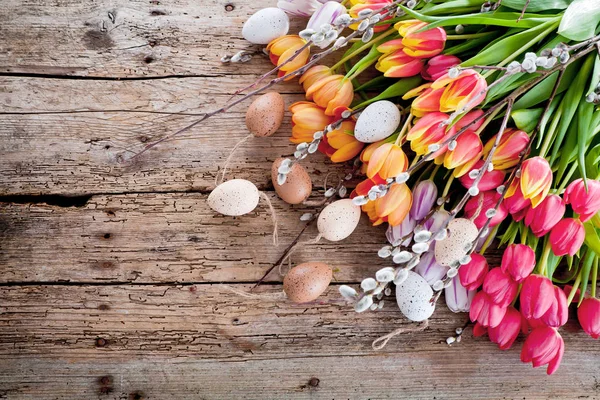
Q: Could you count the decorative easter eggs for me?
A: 9